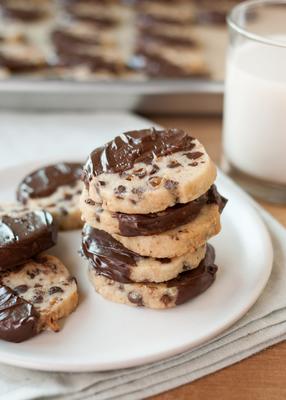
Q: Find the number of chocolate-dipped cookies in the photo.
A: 8